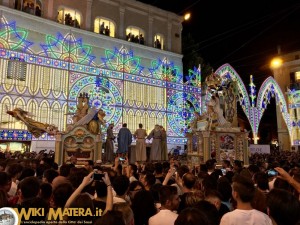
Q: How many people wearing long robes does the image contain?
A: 5